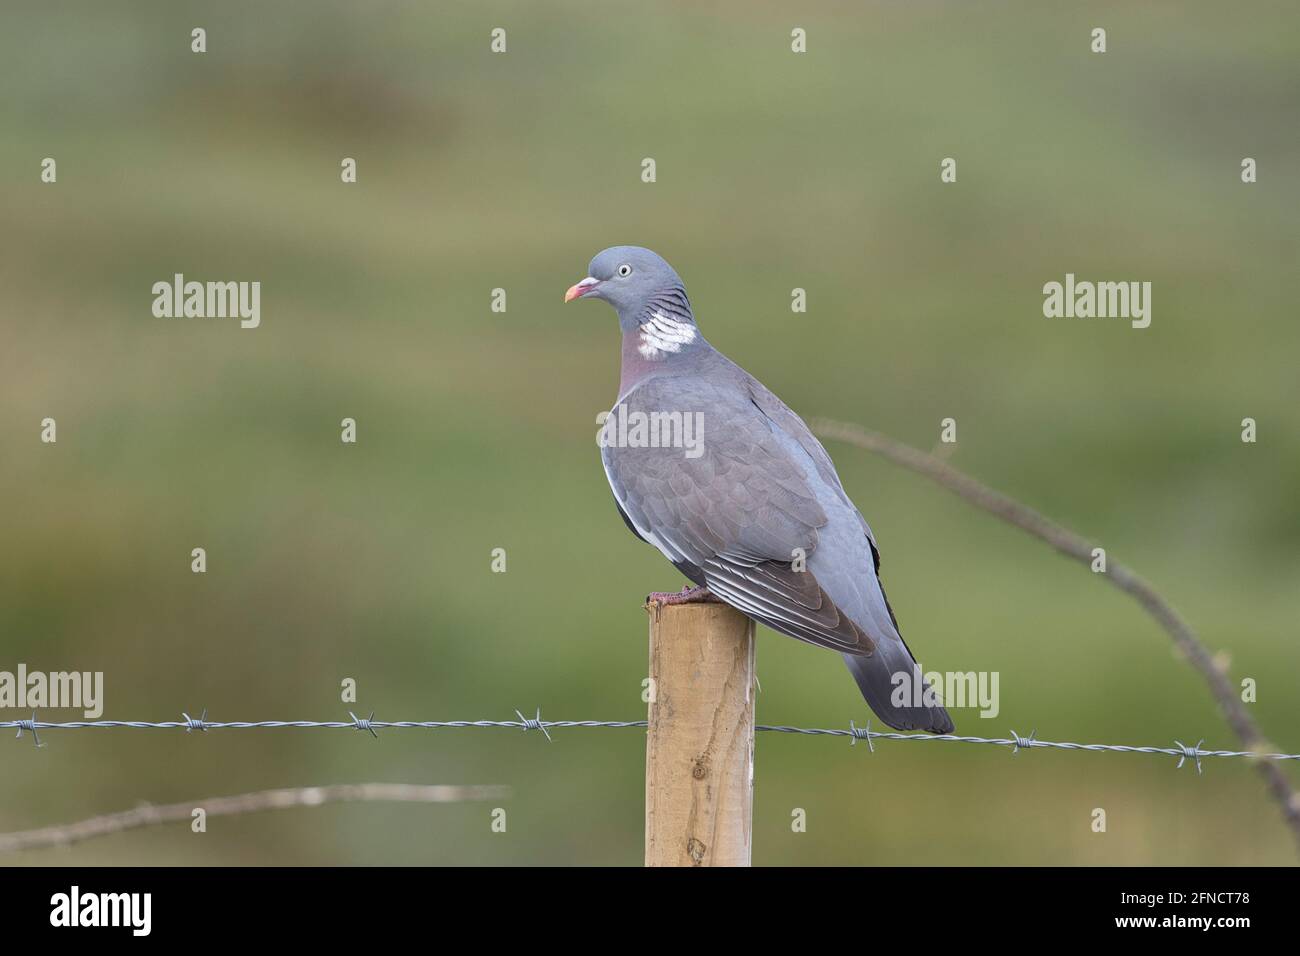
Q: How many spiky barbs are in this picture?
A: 7